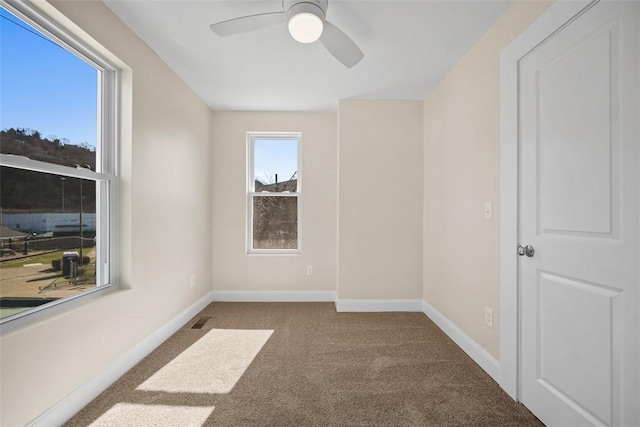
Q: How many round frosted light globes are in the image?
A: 1